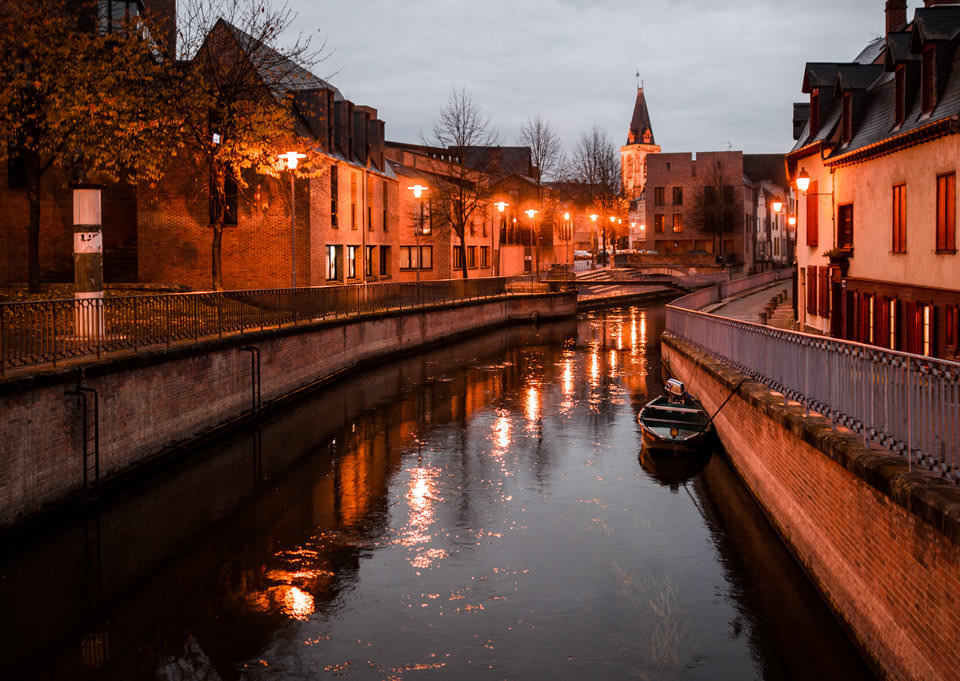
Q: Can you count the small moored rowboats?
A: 1